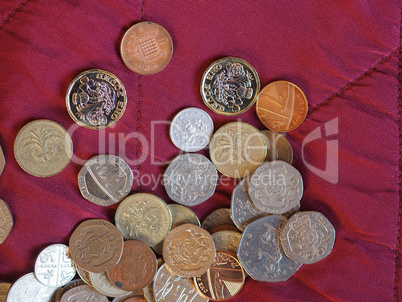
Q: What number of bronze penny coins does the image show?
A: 4